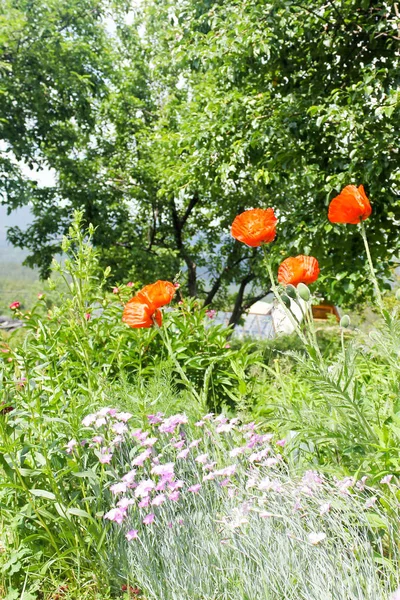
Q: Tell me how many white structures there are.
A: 1